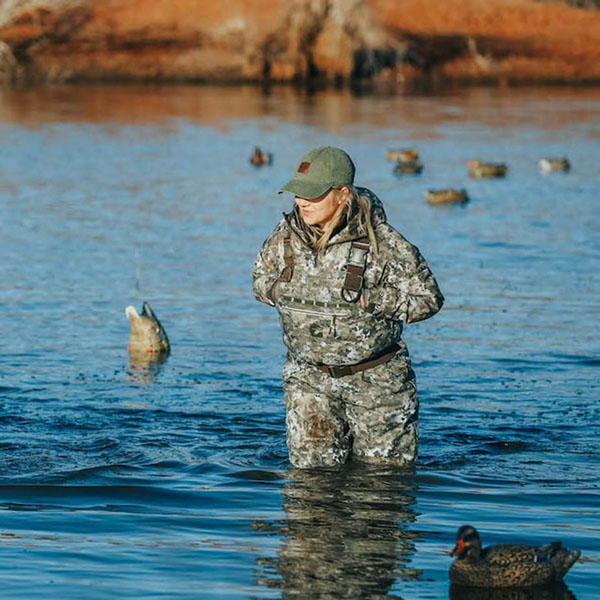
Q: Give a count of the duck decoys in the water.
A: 8